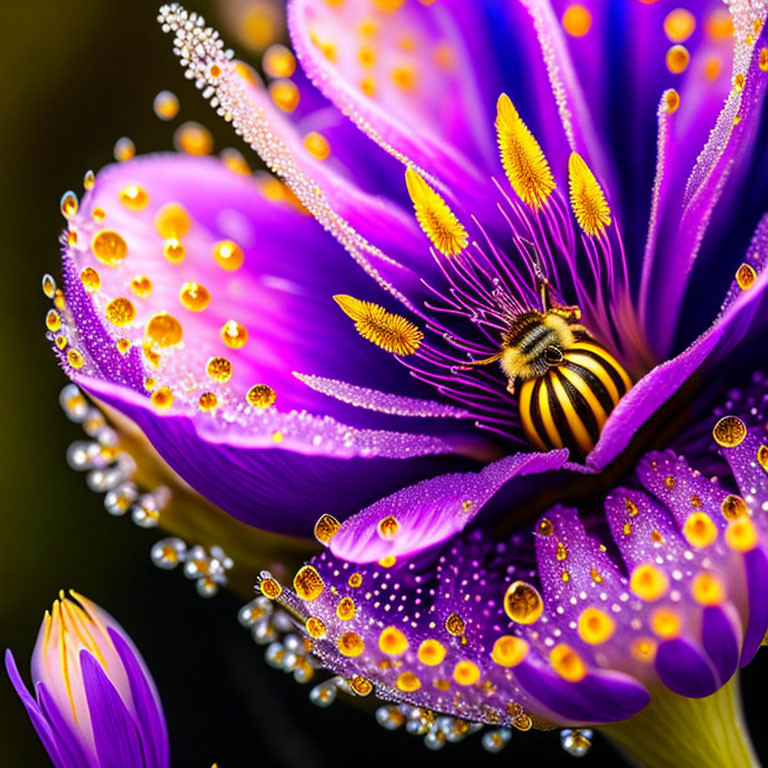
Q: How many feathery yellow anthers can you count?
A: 4